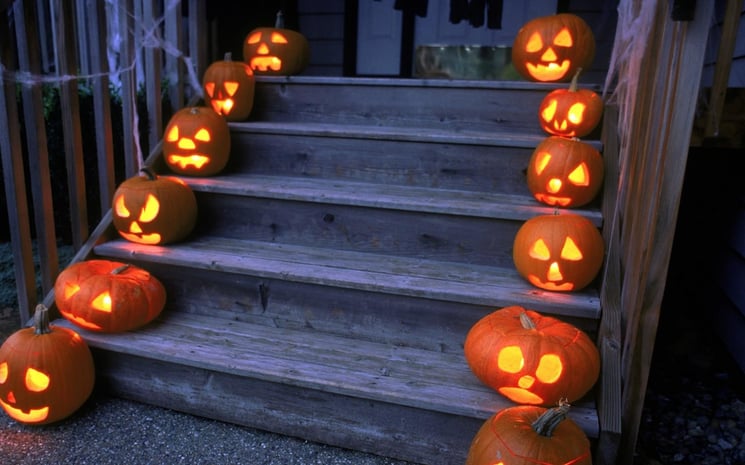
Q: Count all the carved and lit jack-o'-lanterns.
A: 12